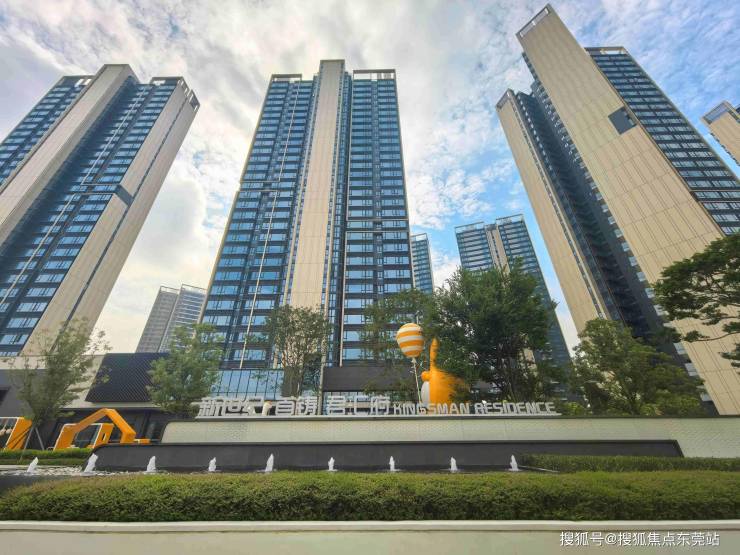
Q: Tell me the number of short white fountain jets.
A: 9